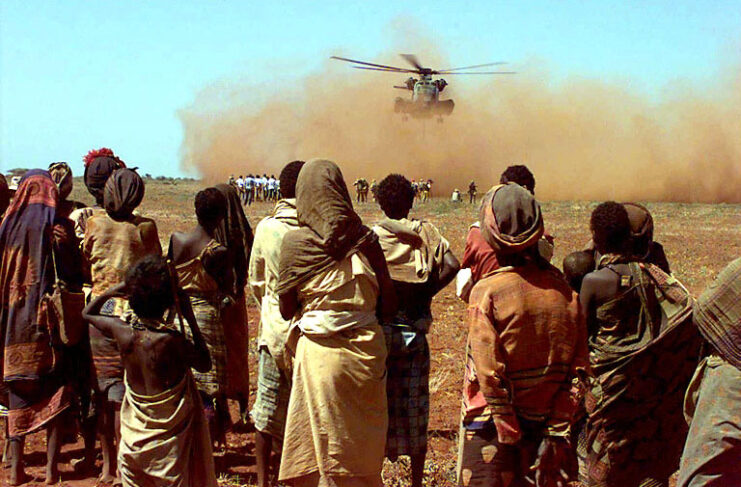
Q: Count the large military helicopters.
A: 1